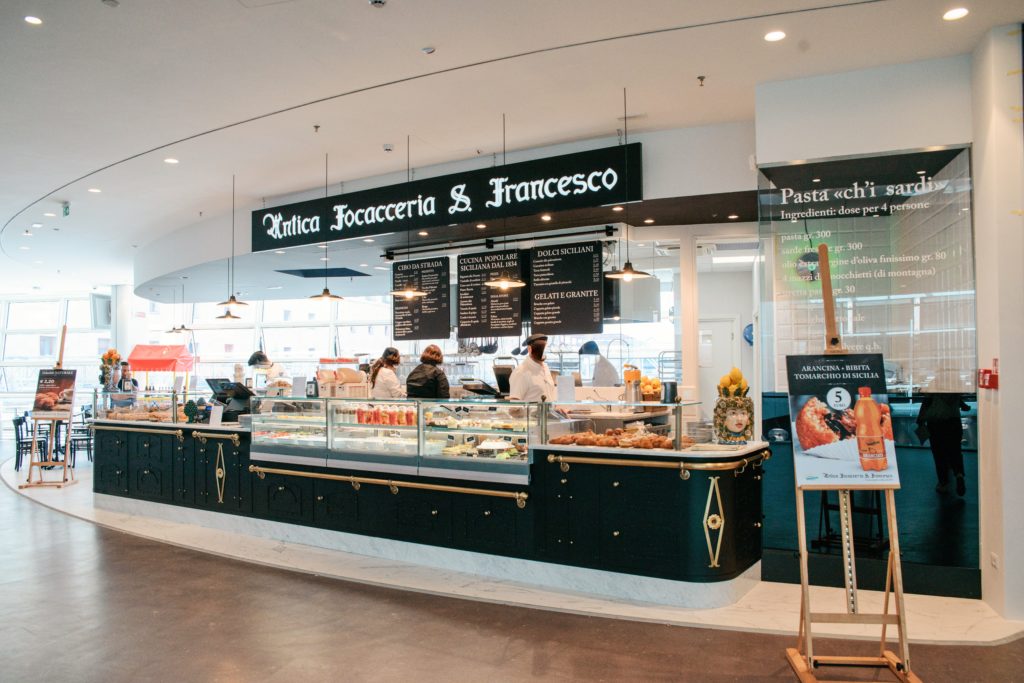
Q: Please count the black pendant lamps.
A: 8